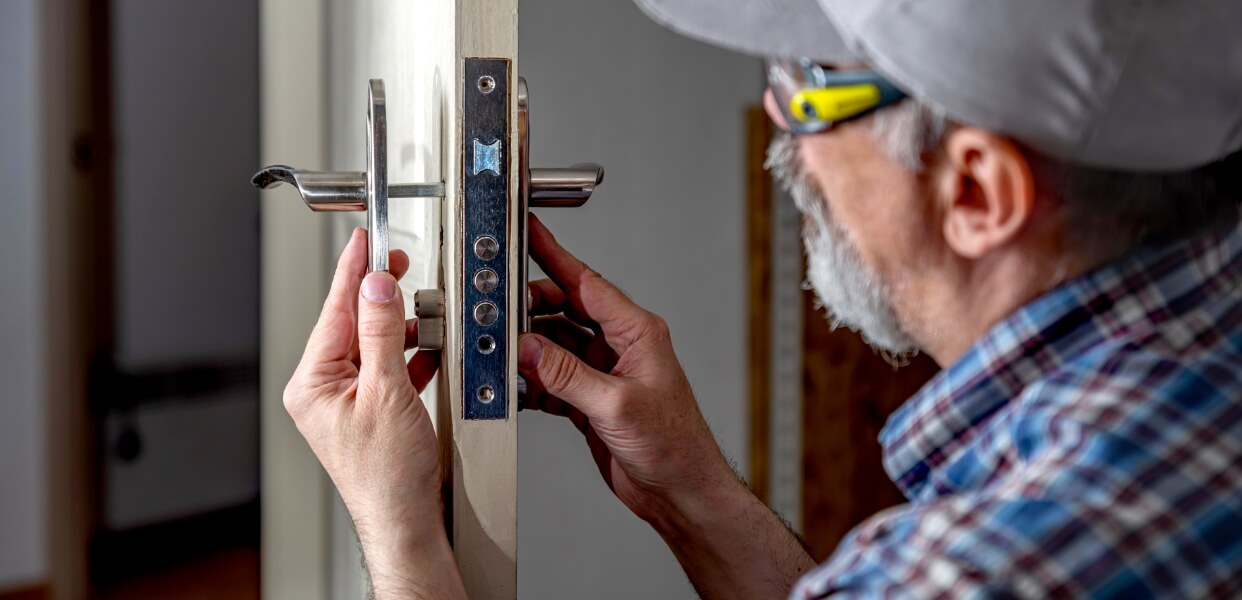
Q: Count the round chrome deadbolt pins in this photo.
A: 3